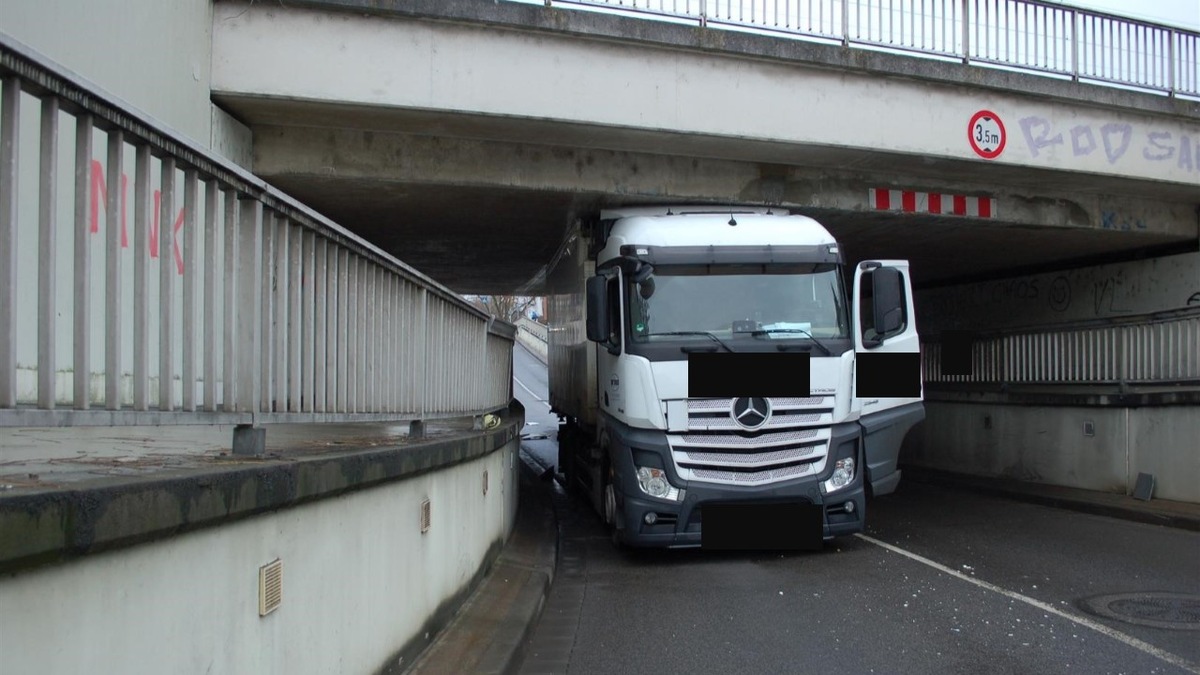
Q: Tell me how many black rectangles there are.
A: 4